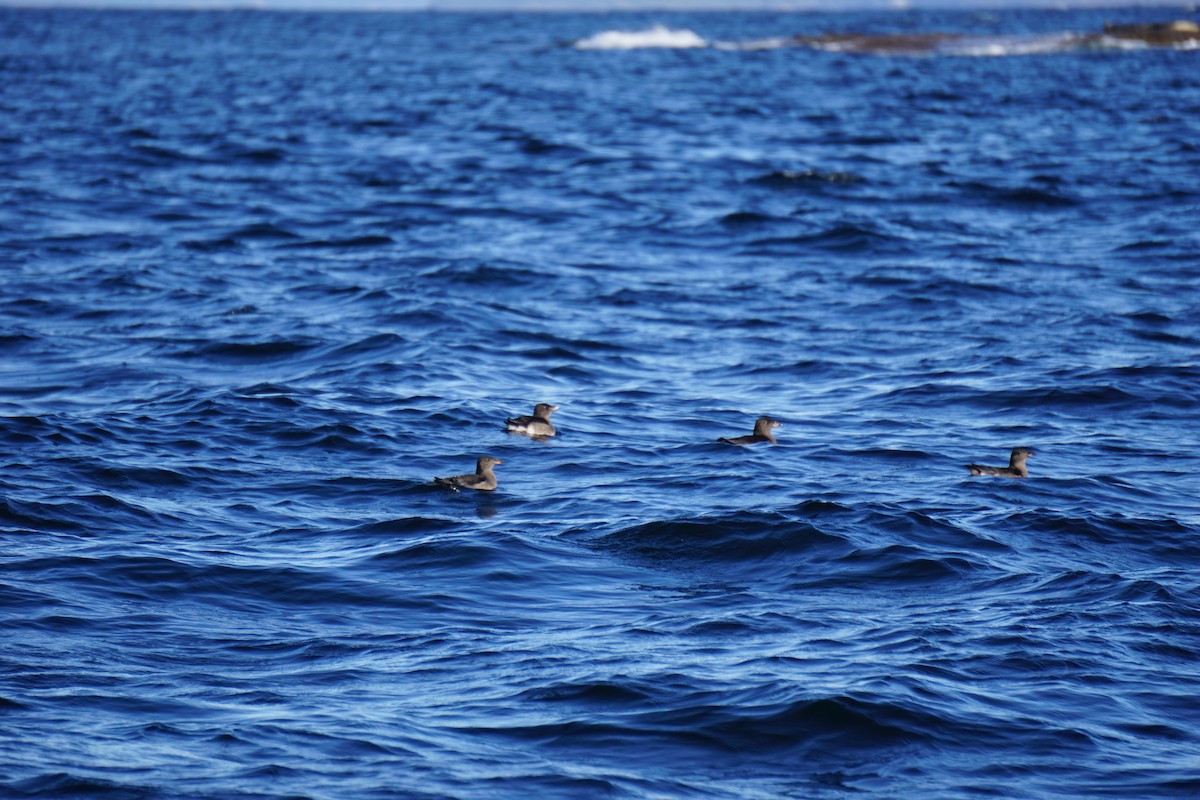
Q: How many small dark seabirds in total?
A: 4